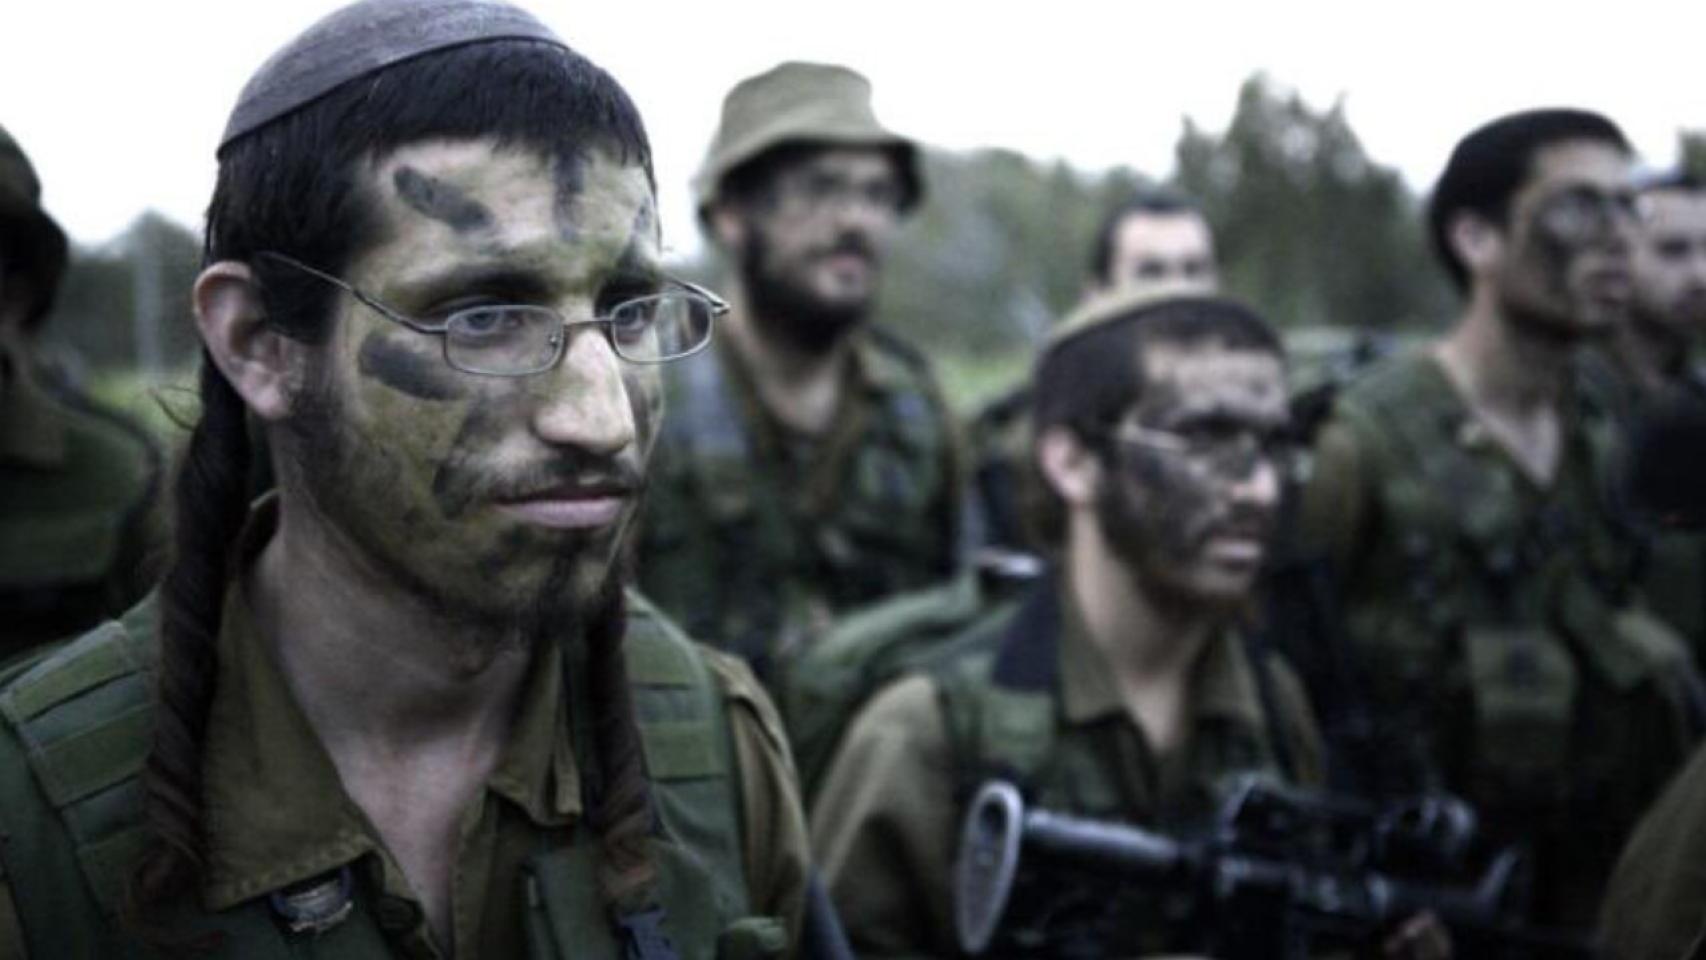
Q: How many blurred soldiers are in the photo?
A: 6